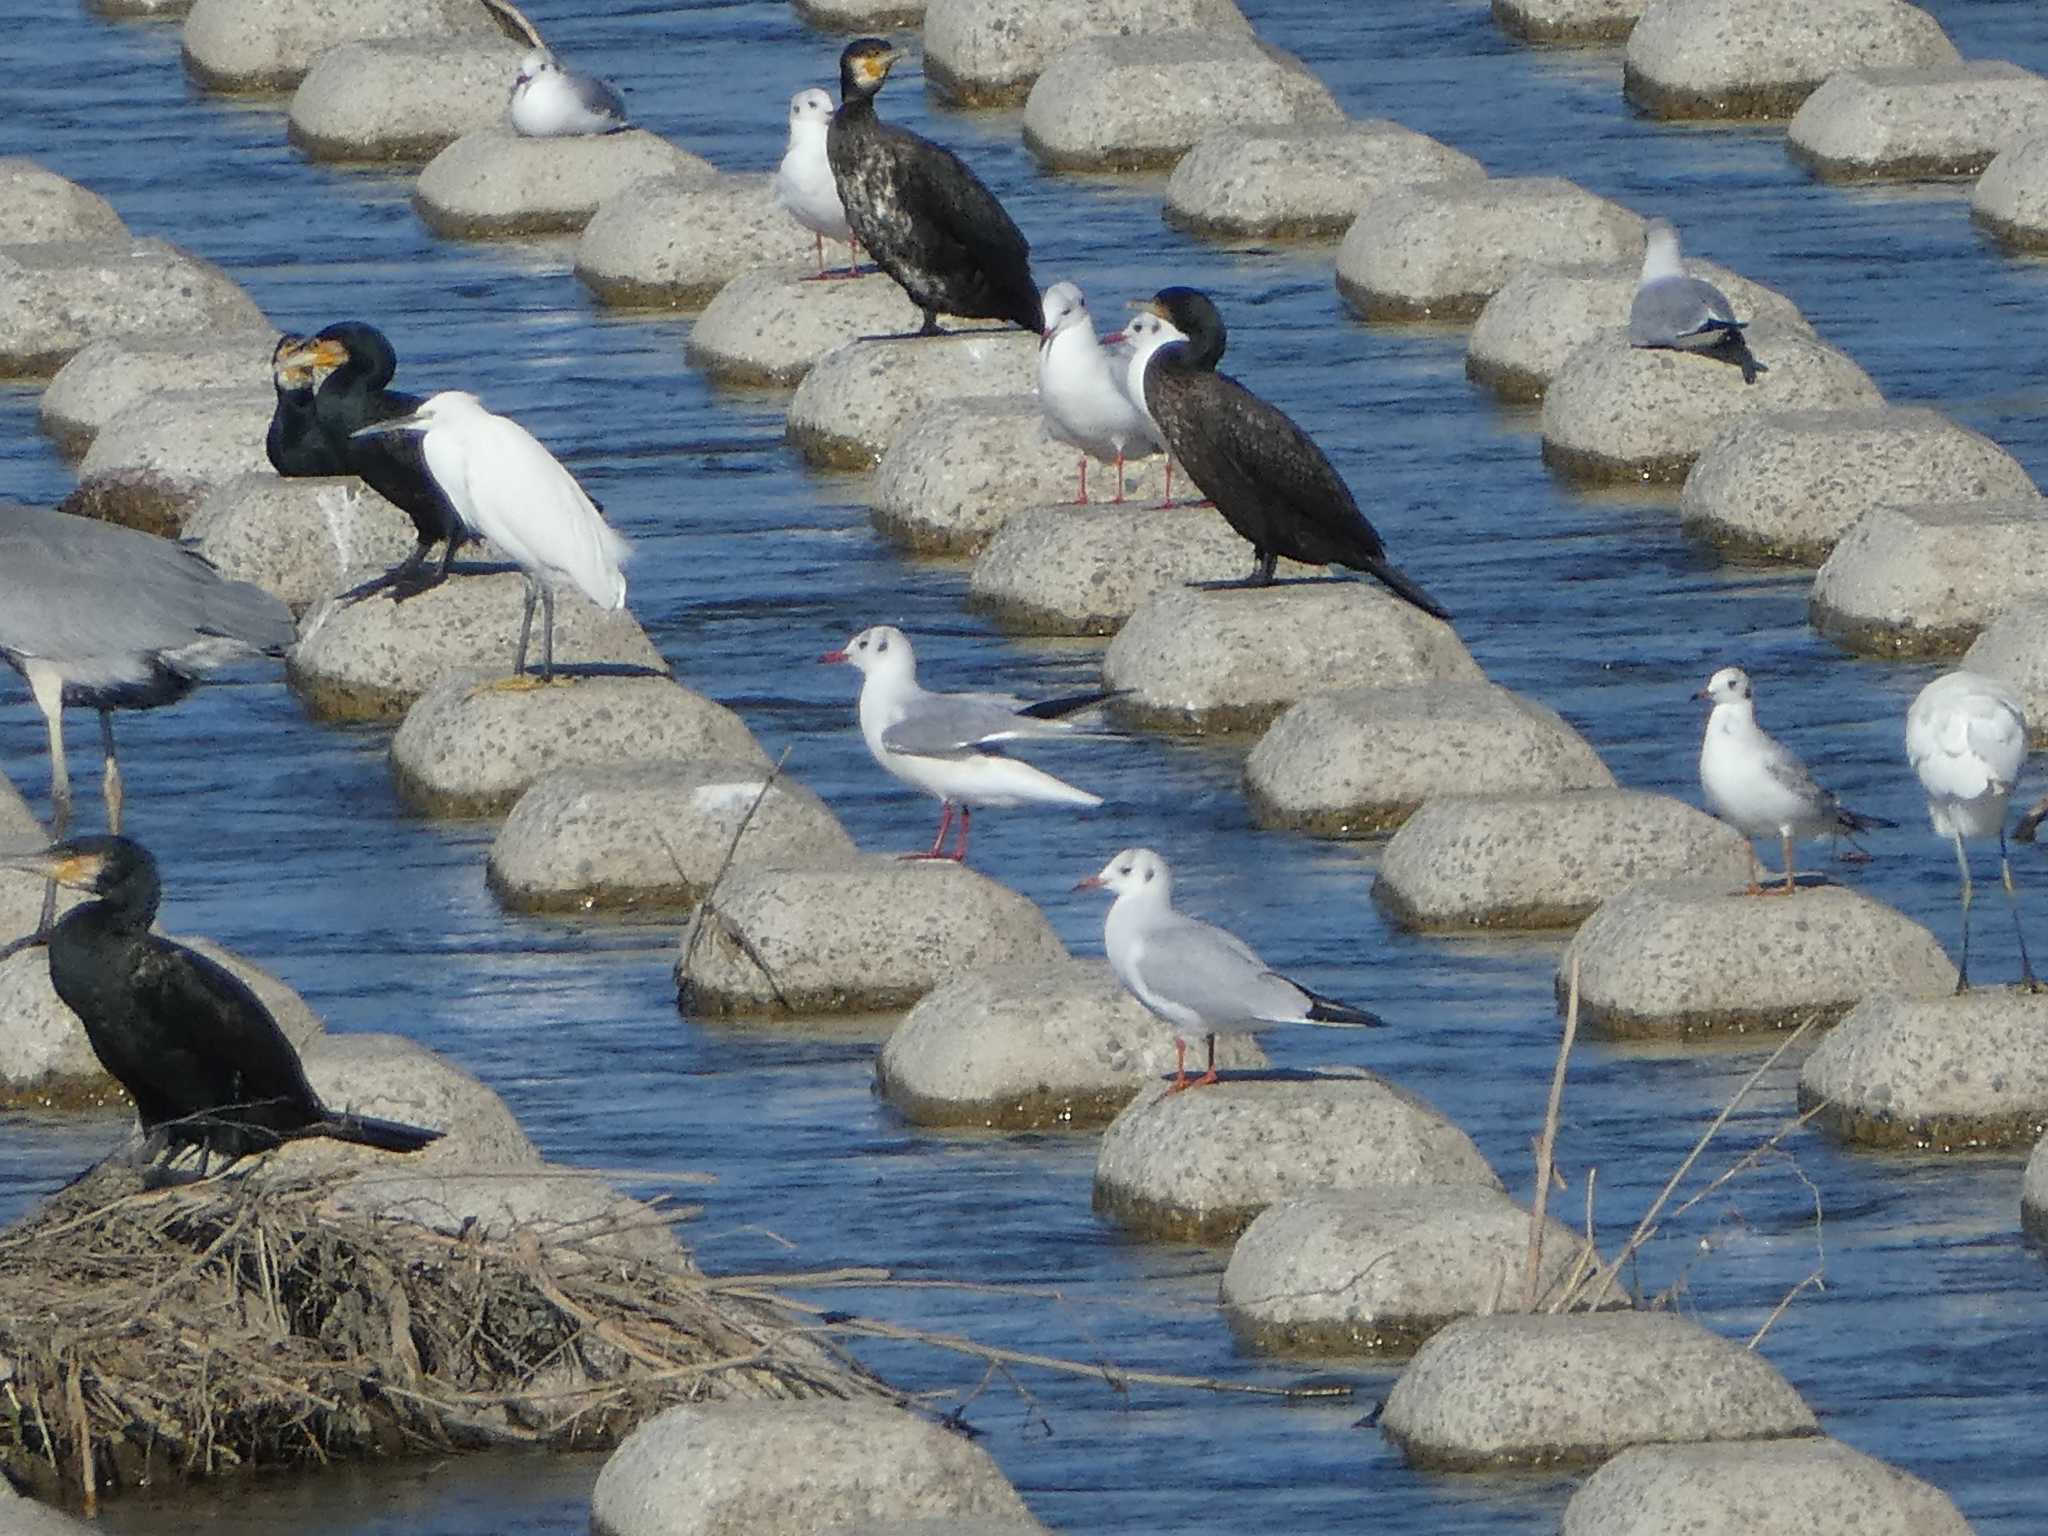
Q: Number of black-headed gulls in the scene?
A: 8